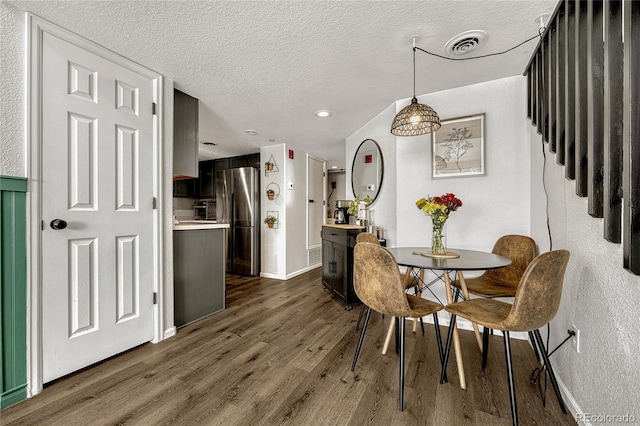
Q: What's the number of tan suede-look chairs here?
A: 4